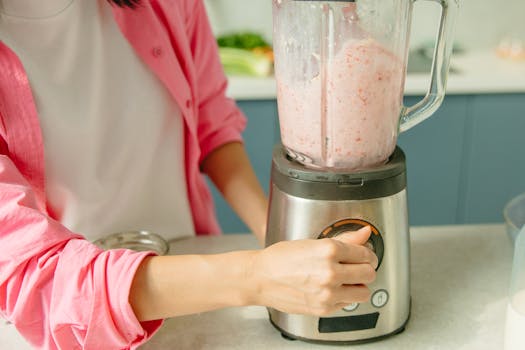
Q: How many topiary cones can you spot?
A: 0